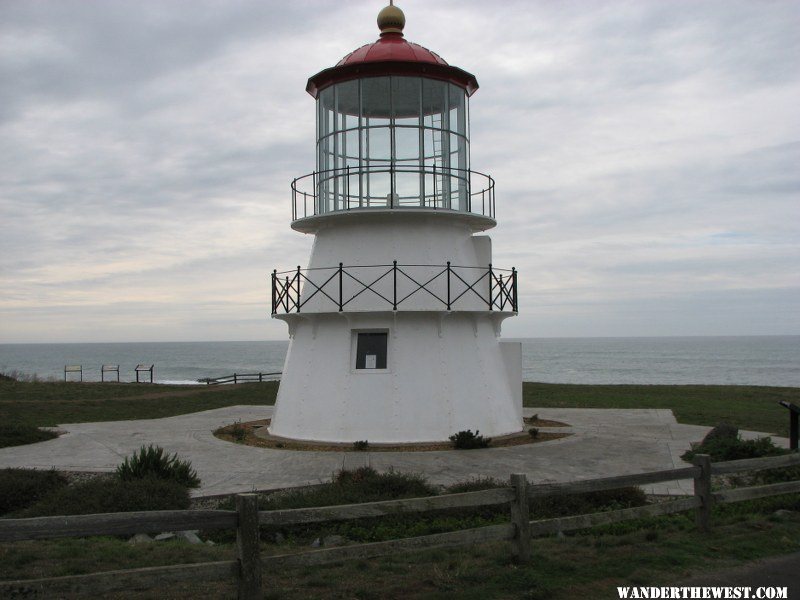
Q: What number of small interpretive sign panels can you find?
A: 3